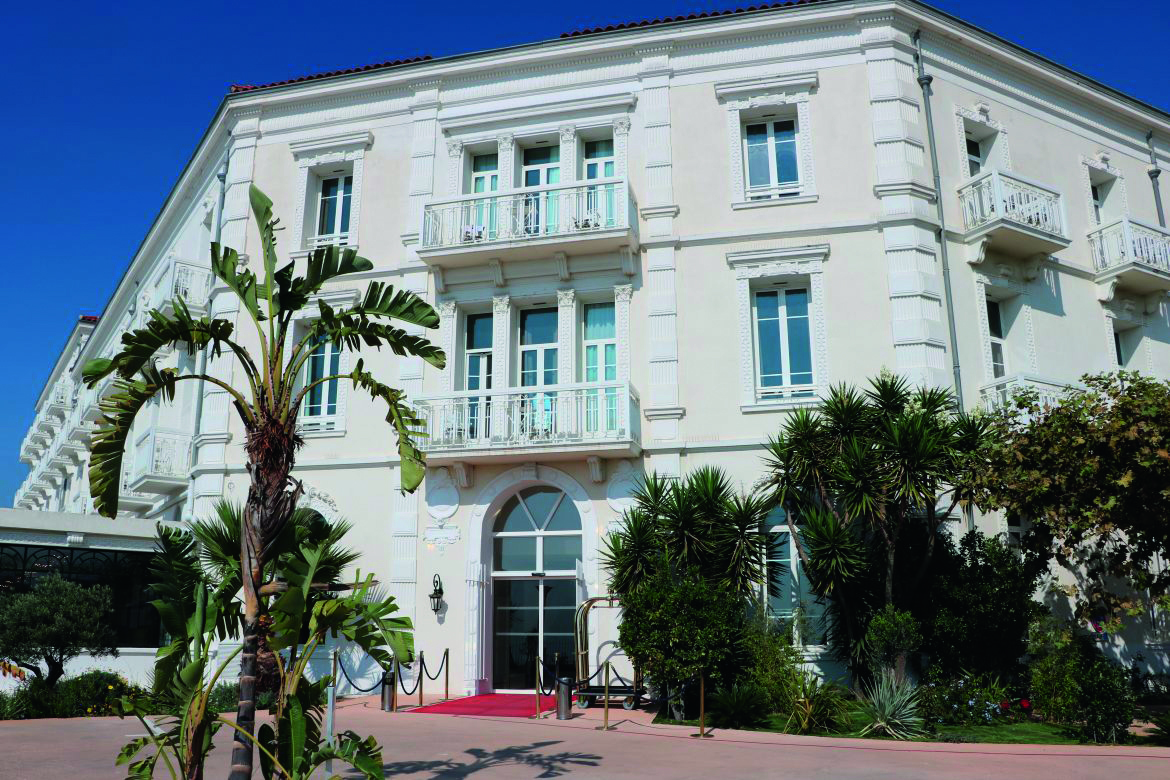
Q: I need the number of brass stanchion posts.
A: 8